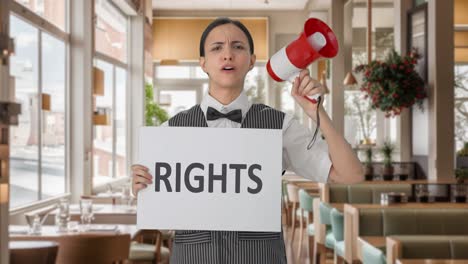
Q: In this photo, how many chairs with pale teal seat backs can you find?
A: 4